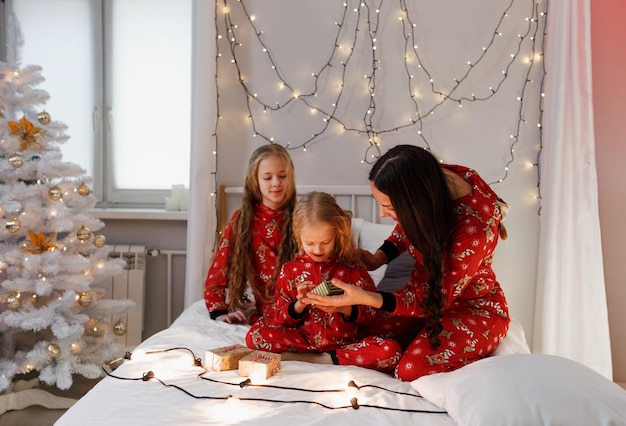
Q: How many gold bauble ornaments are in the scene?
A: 11